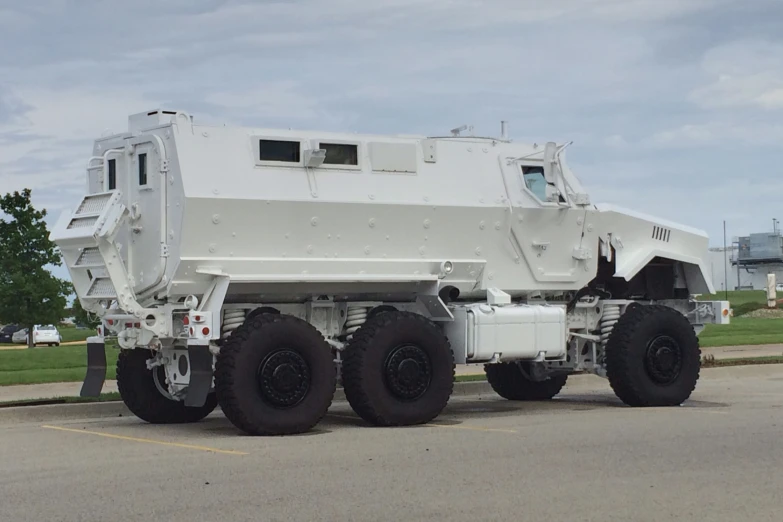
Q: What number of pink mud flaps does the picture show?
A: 0